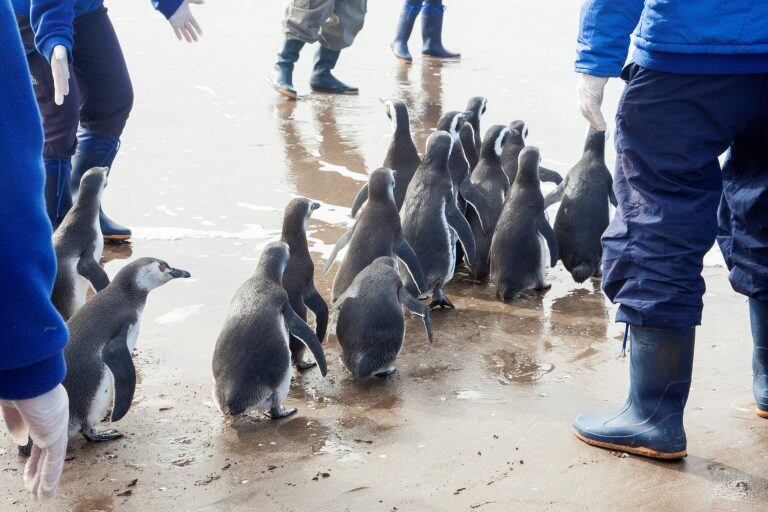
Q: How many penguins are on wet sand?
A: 14